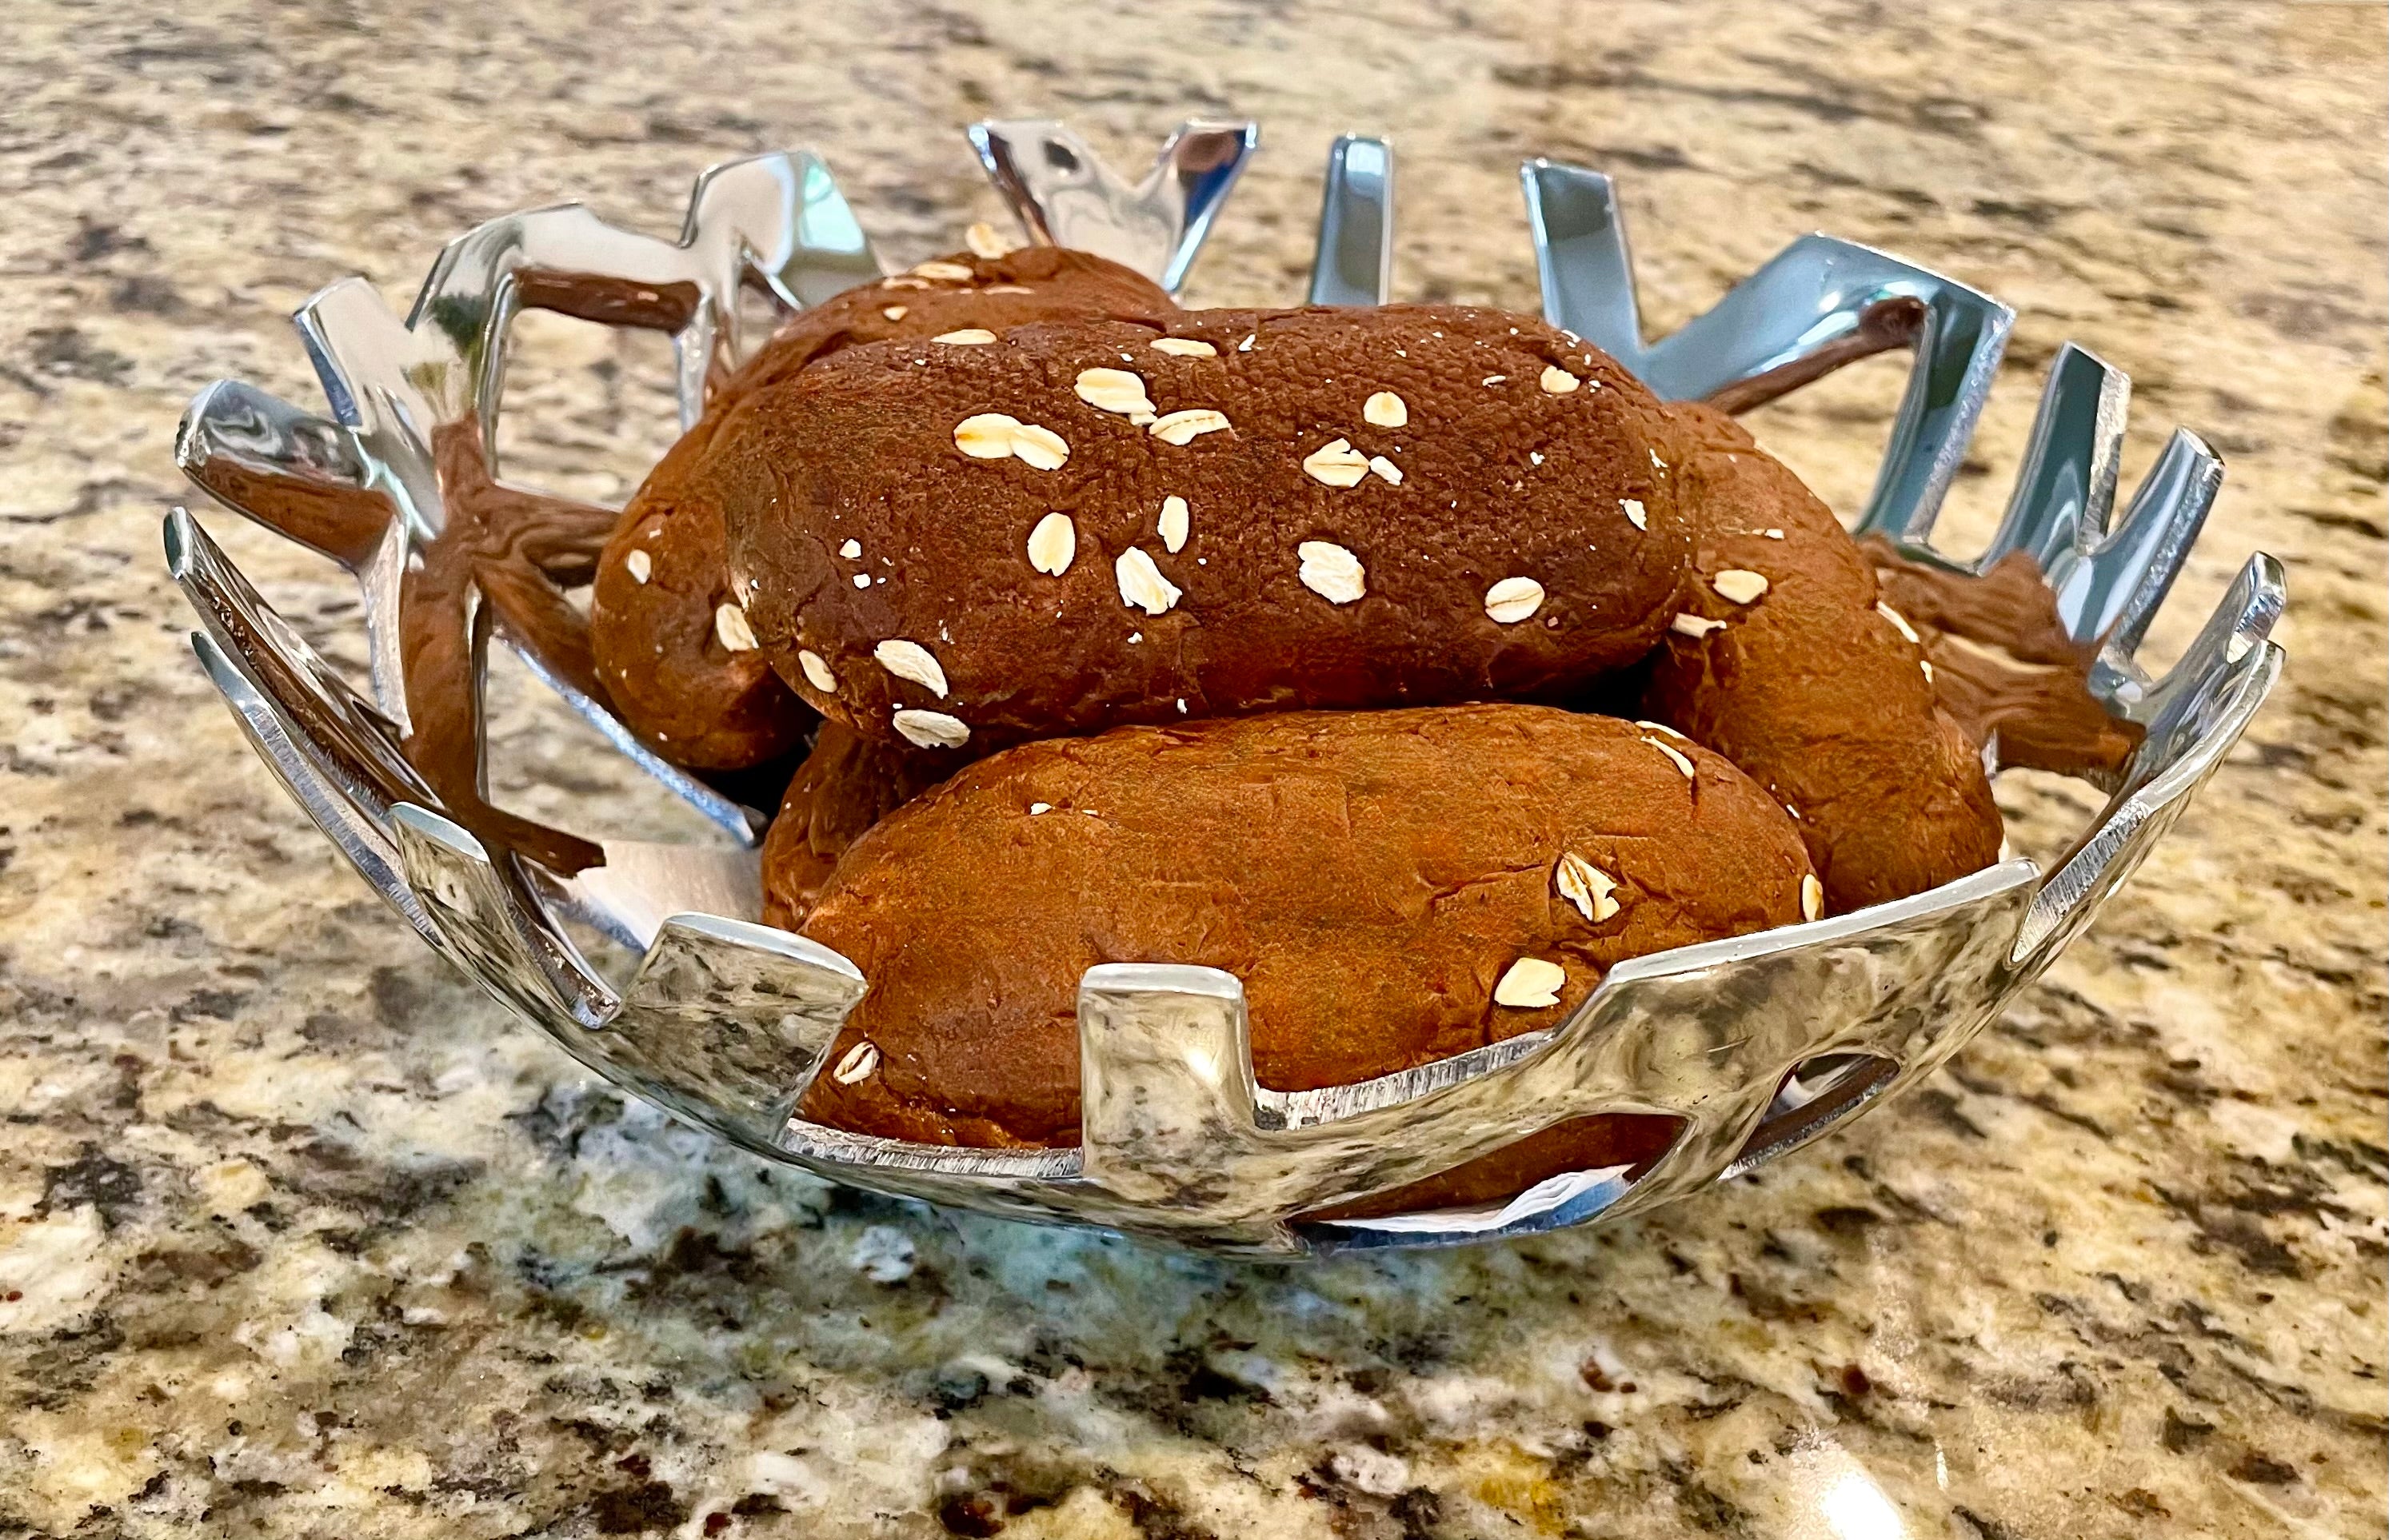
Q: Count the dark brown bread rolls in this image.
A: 5